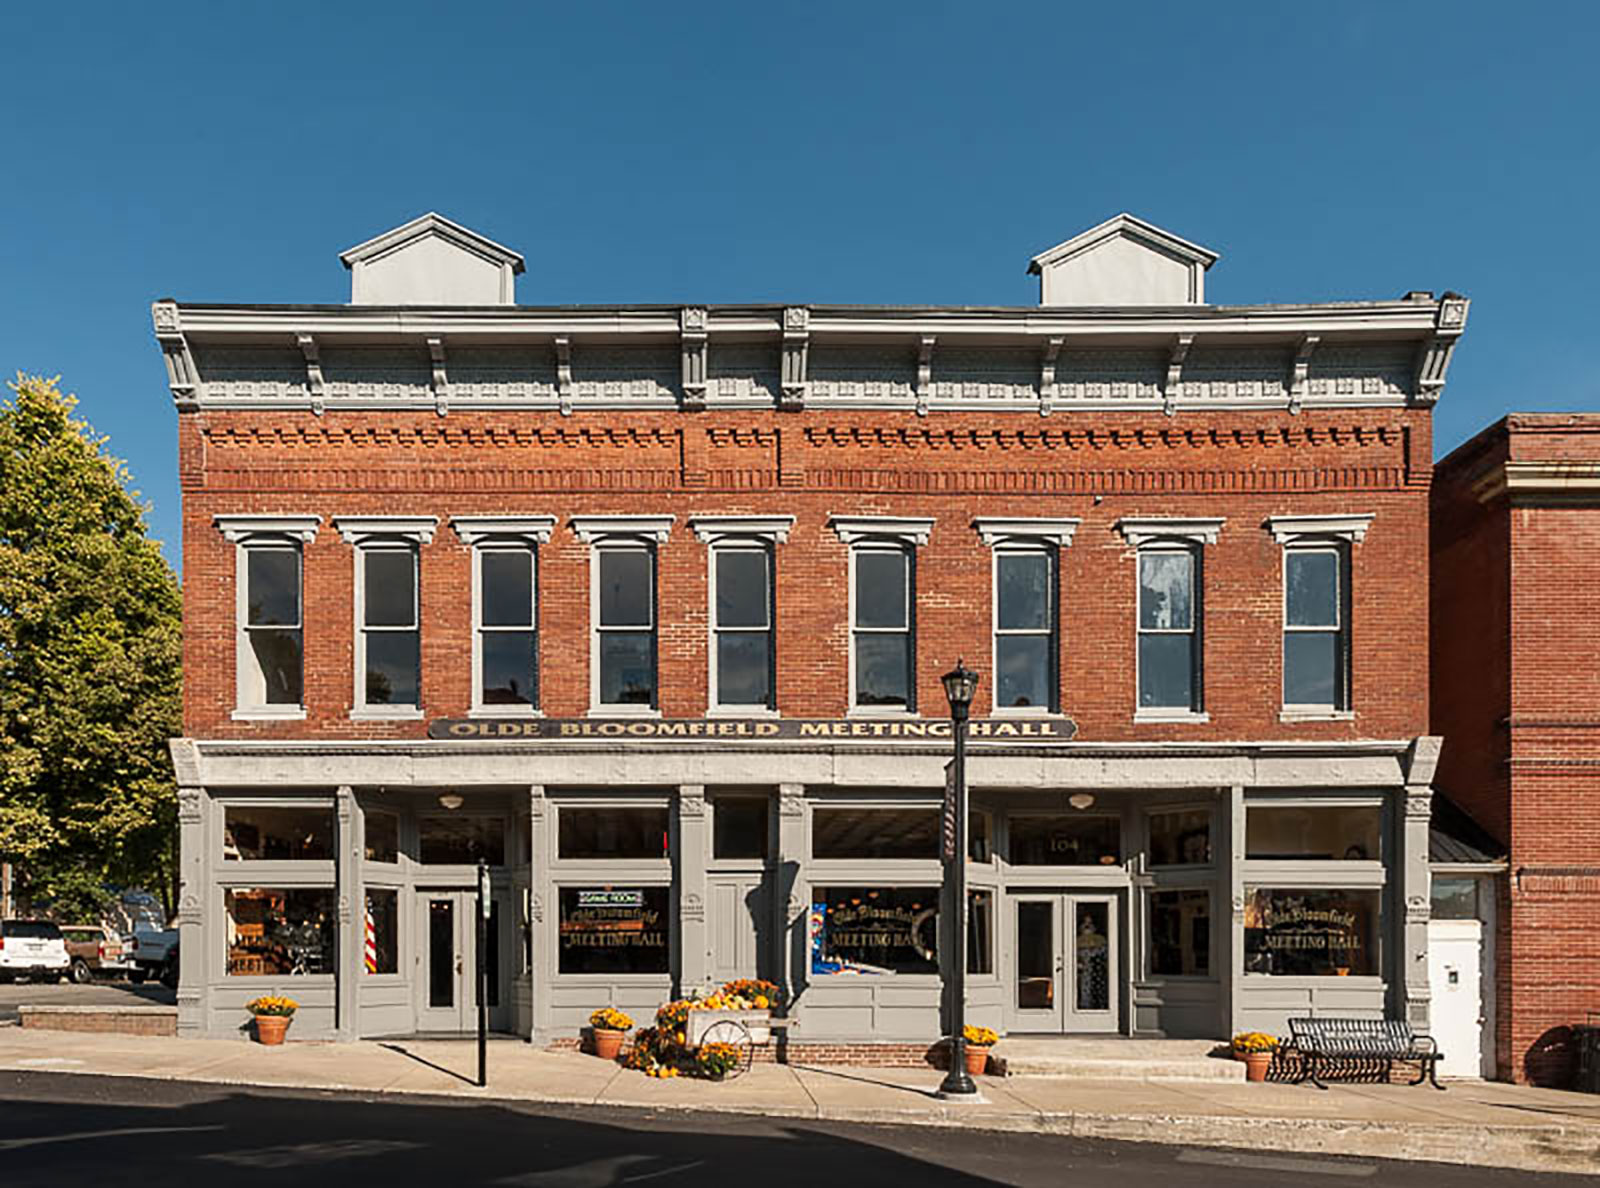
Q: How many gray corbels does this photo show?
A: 11